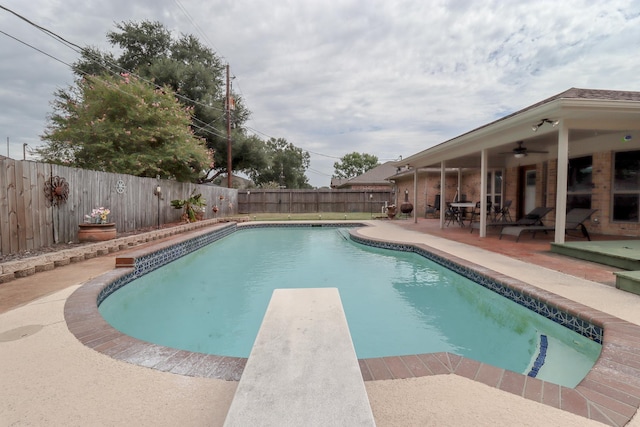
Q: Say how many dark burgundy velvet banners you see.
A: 0